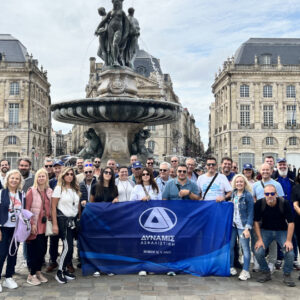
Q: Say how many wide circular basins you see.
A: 1